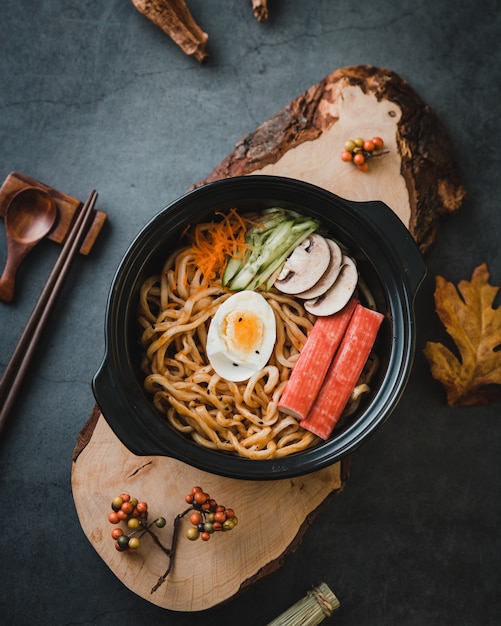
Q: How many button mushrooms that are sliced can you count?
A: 3